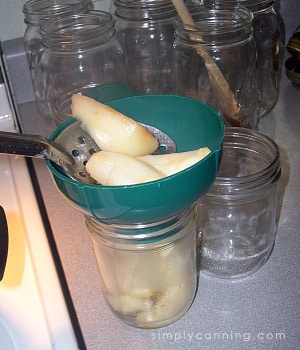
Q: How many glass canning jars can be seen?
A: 7